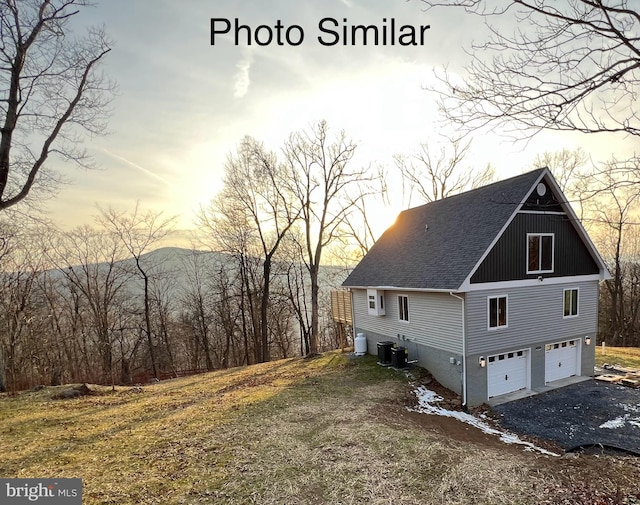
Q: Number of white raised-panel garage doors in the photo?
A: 2